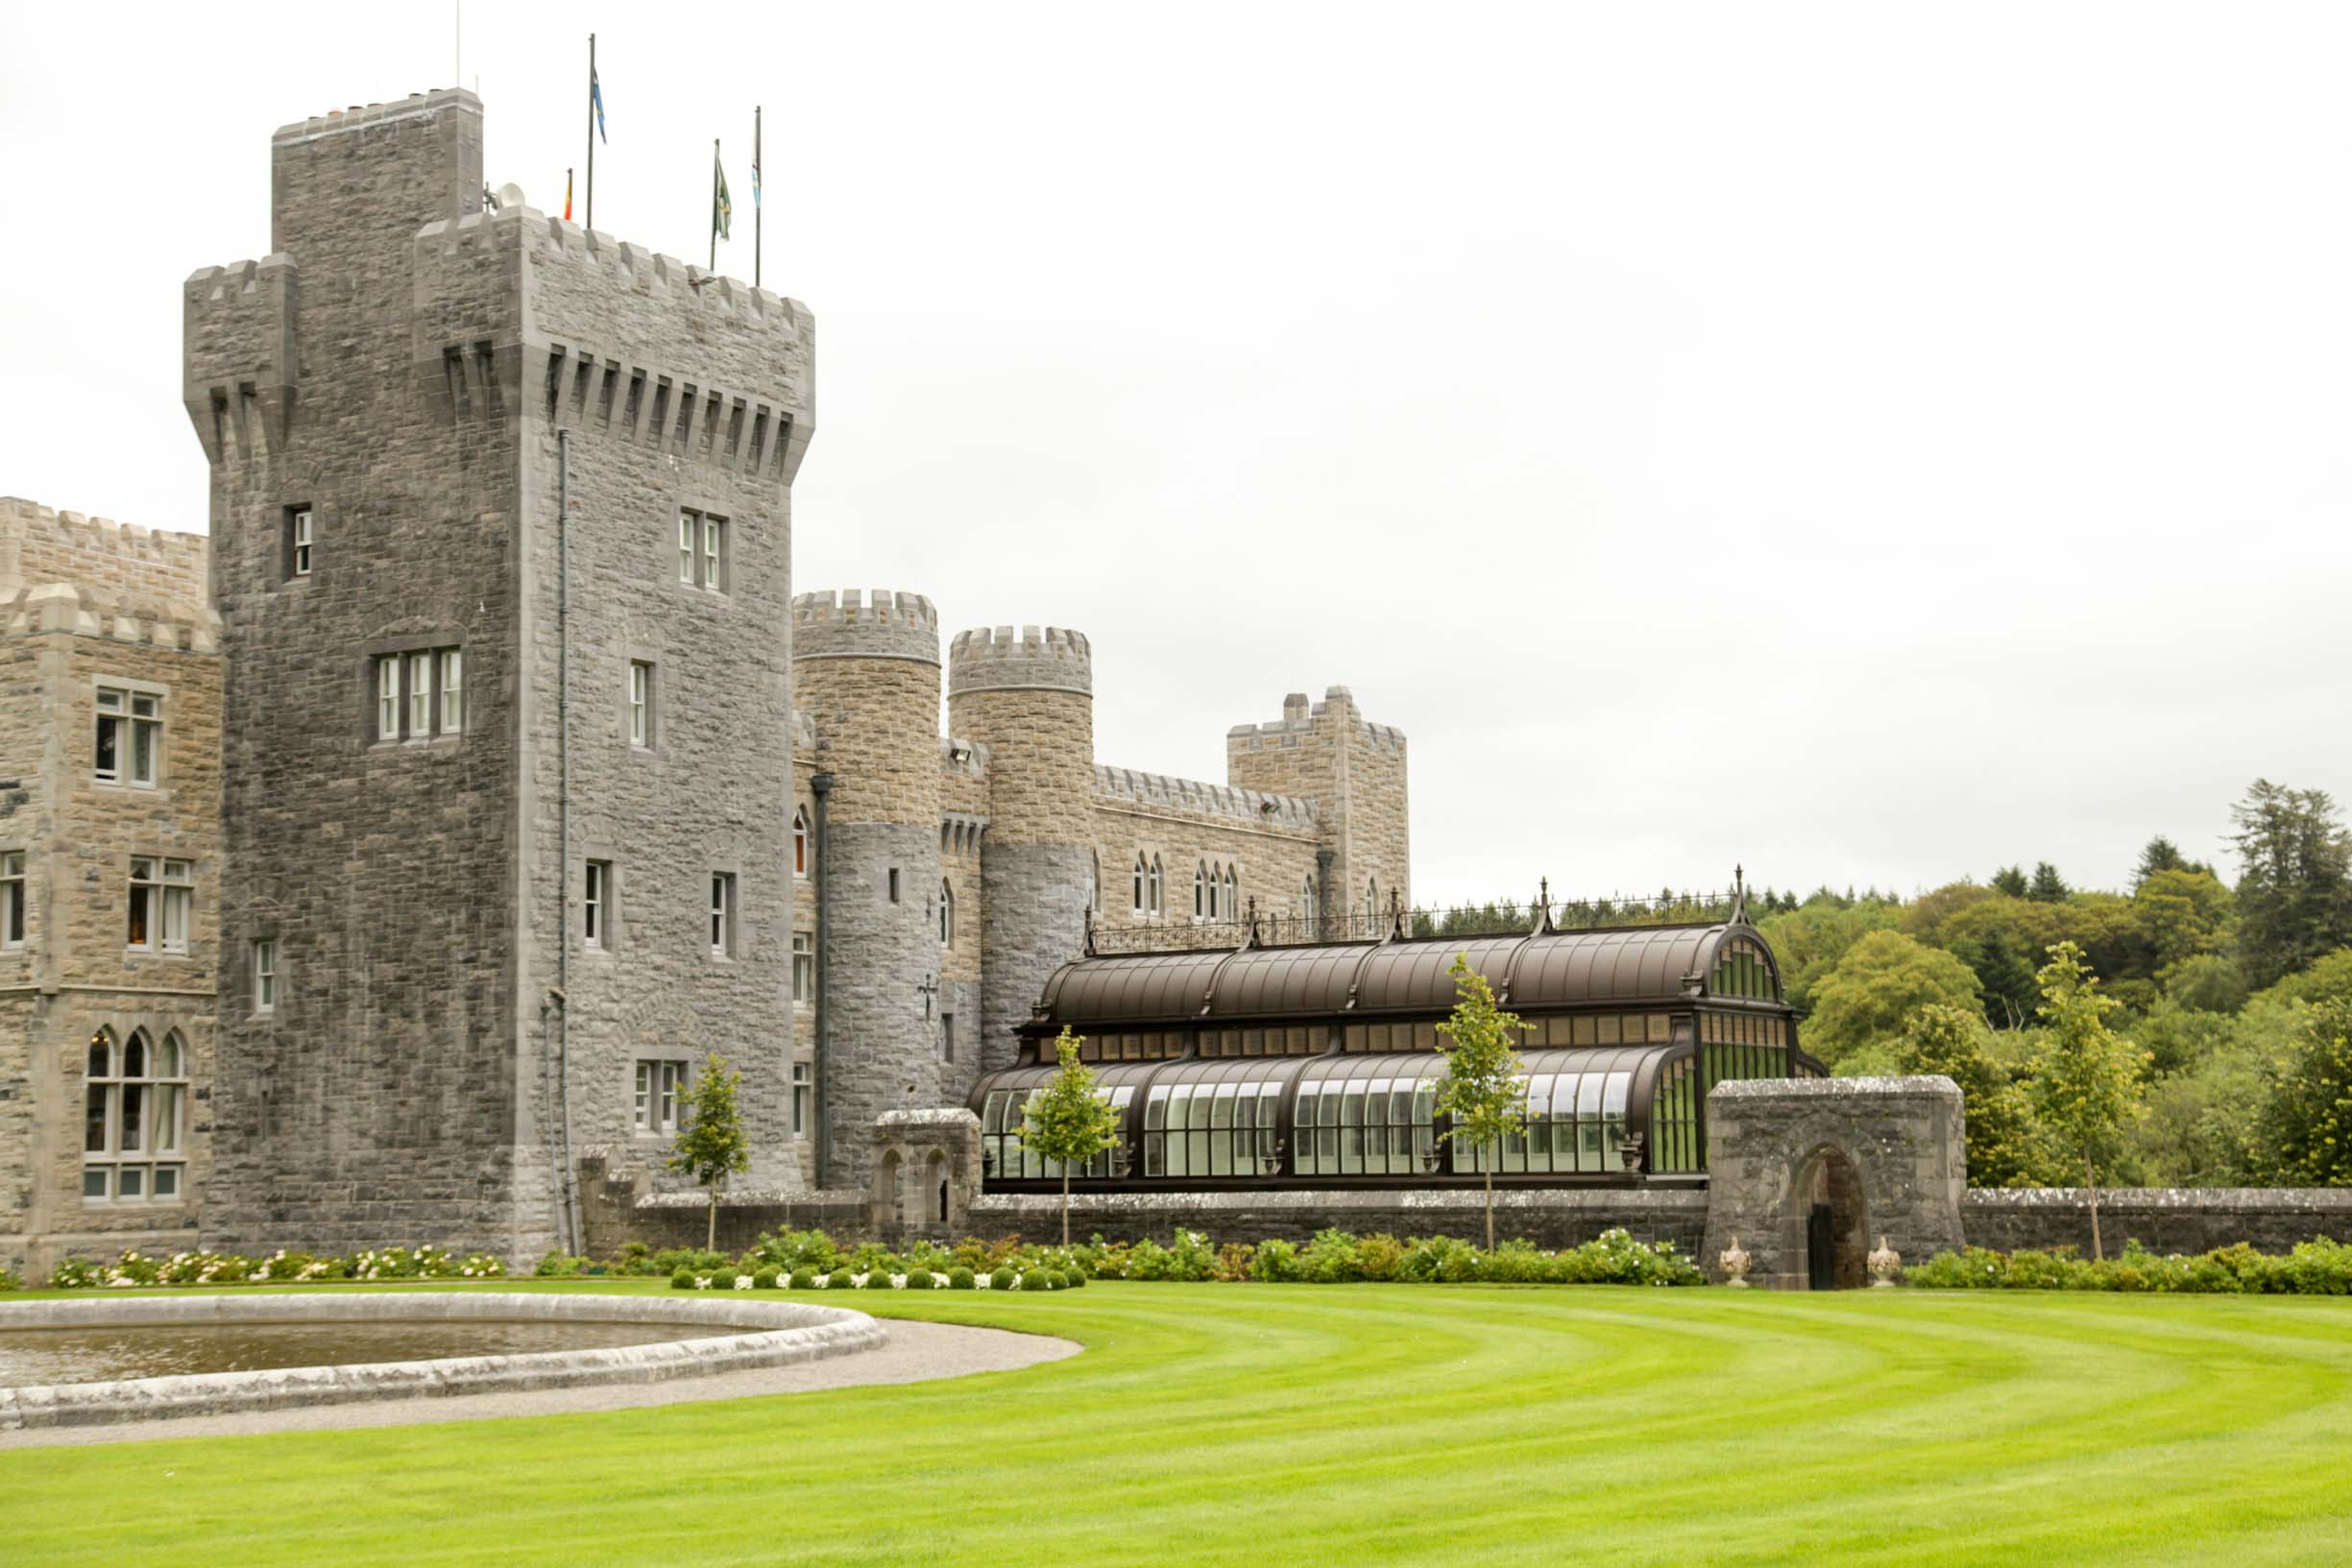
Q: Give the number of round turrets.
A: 2